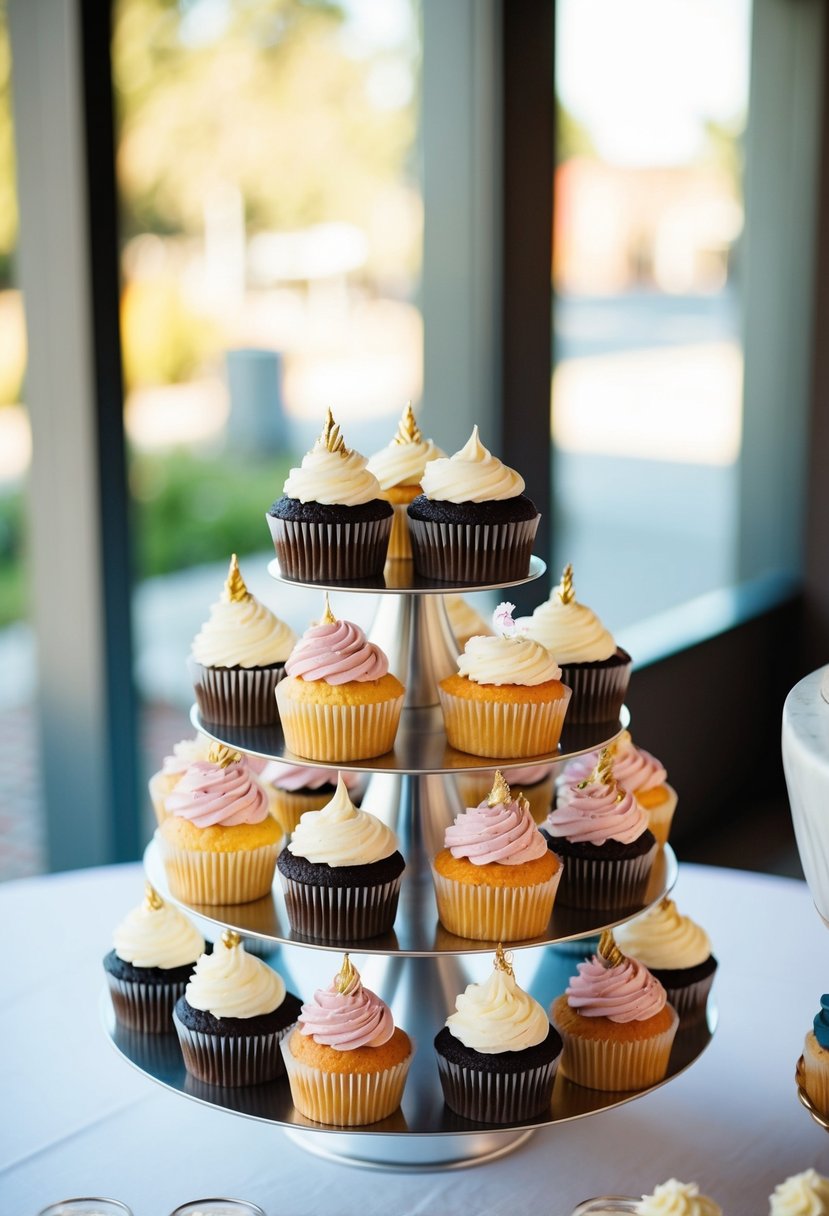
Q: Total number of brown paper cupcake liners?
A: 10